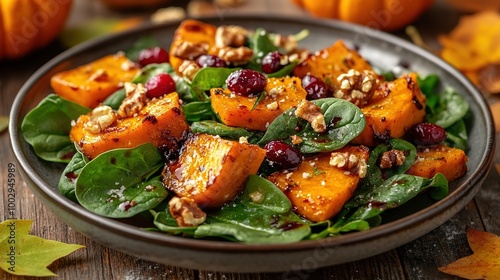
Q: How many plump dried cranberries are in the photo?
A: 8